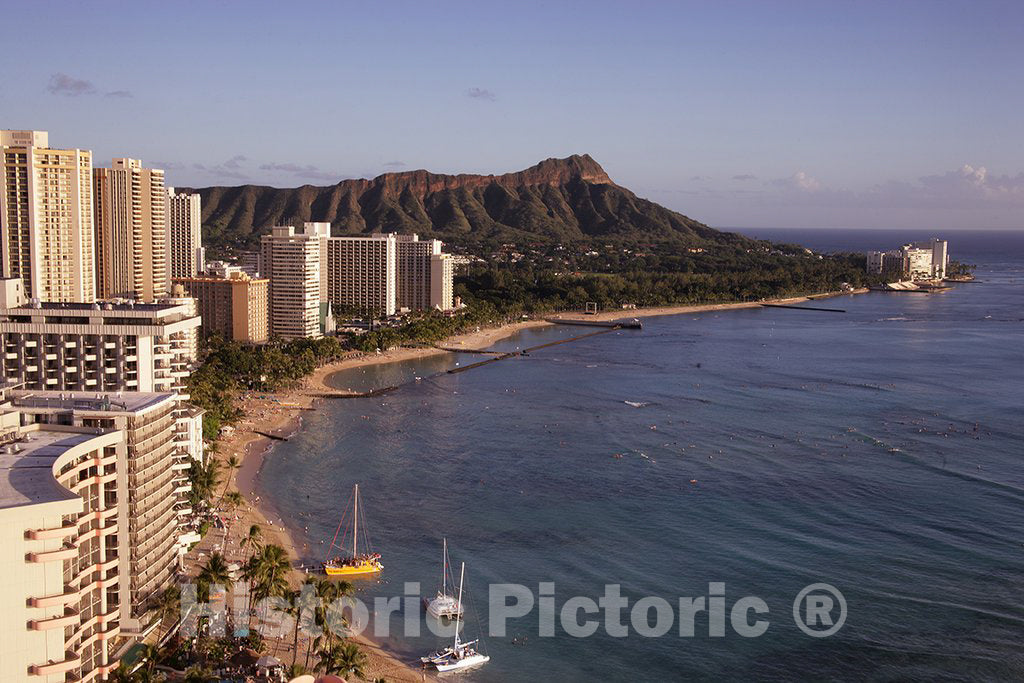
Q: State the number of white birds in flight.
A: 0